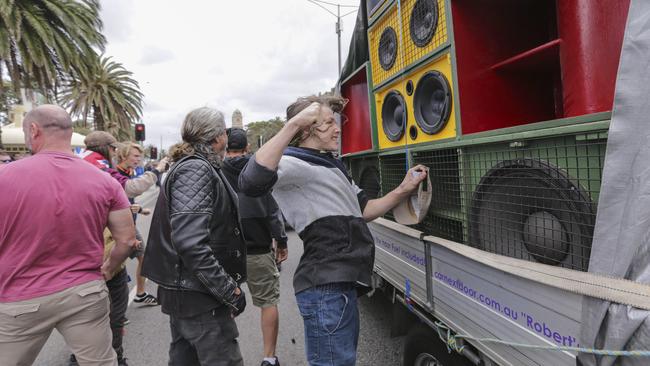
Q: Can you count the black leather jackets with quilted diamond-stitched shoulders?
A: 1